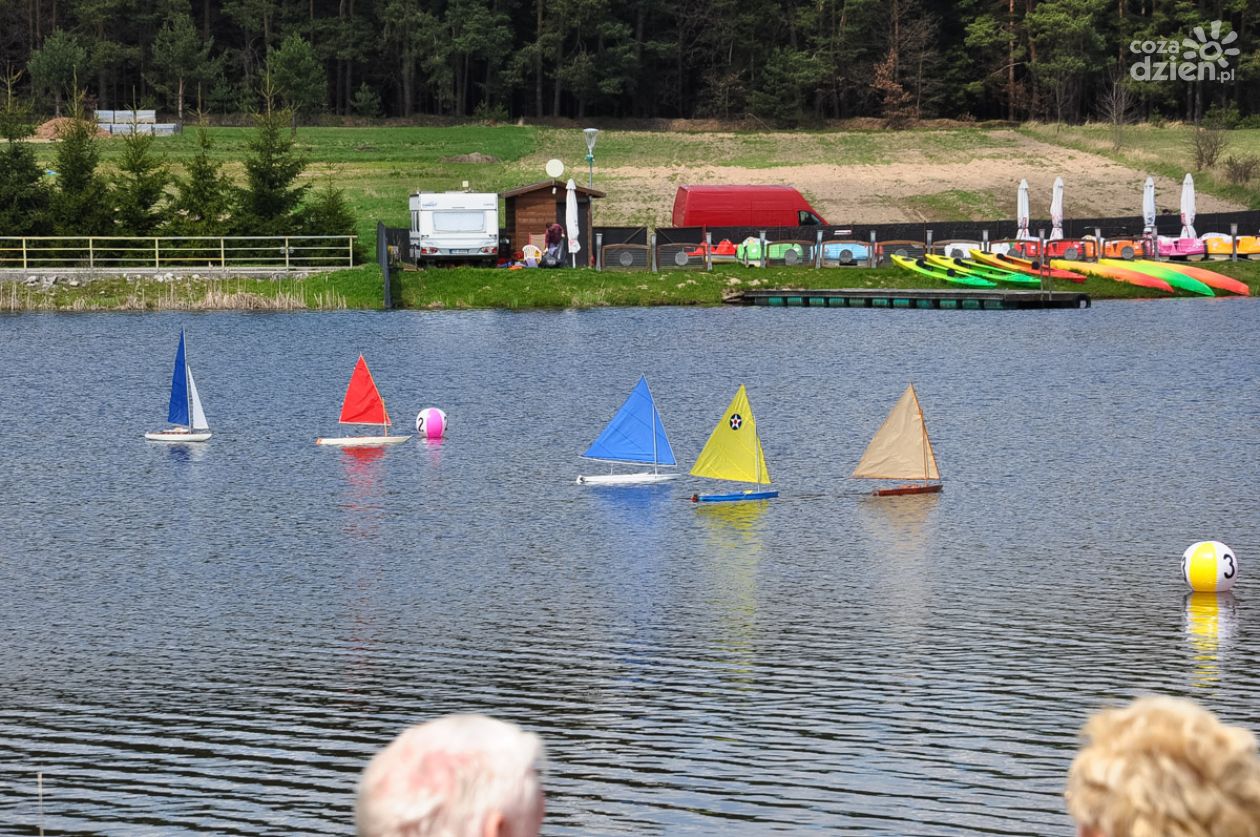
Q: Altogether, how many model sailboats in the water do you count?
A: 5